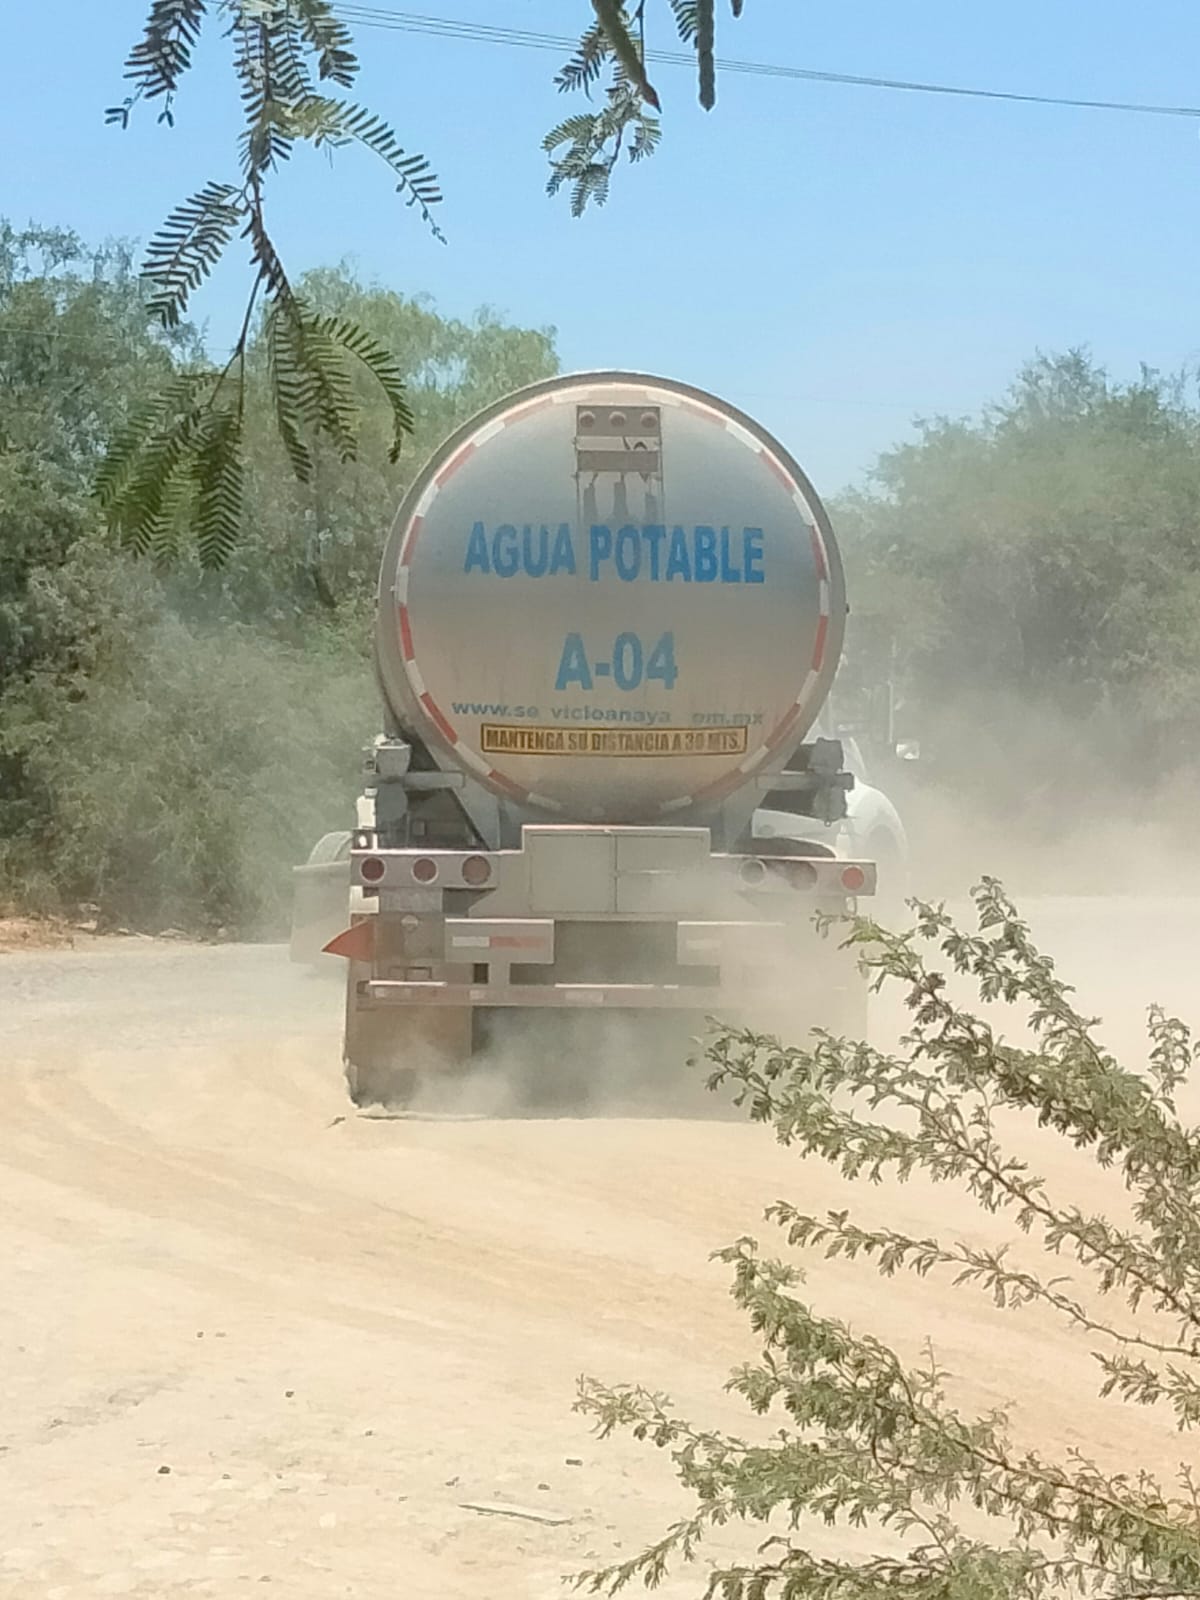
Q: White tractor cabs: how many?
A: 1